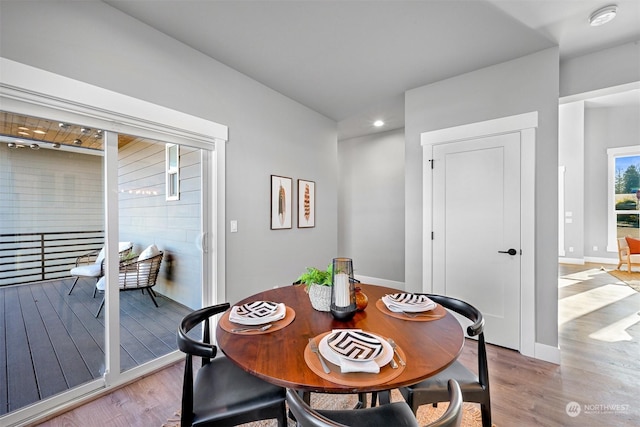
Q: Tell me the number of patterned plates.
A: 3